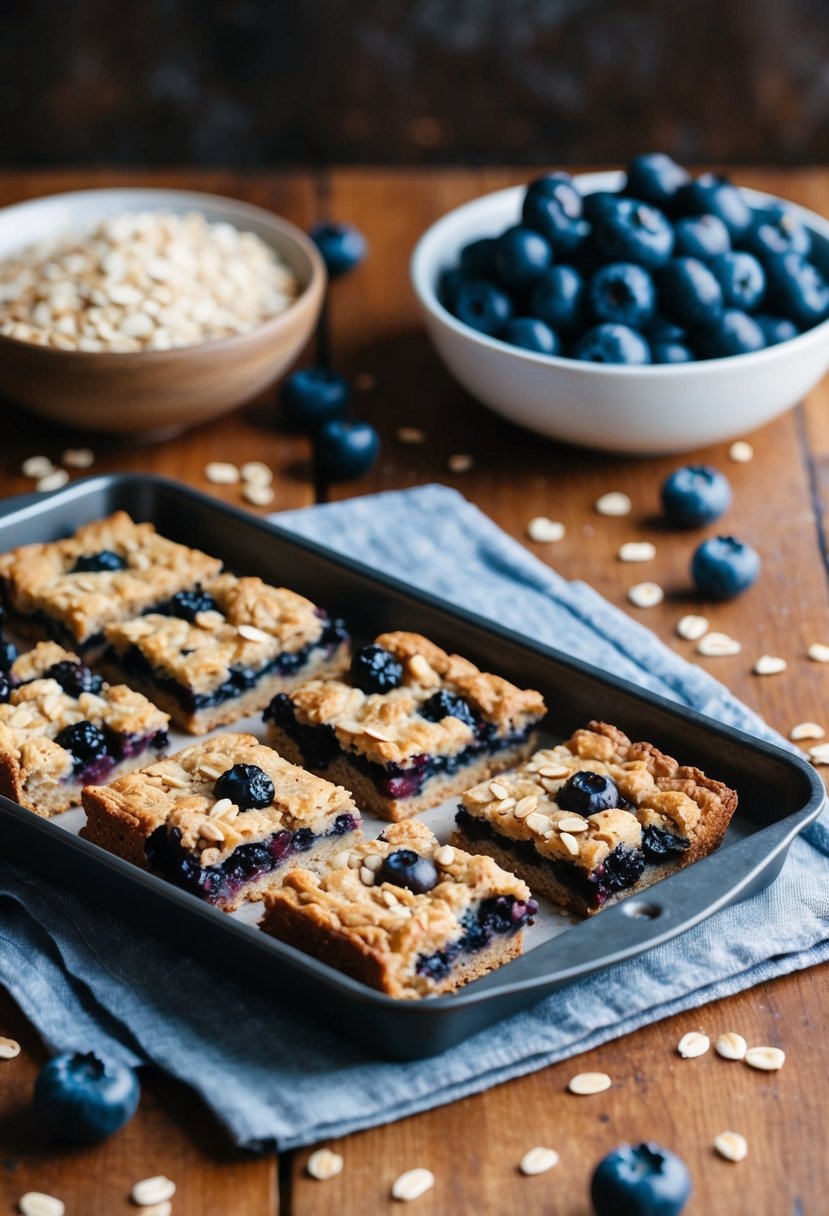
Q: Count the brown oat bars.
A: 7